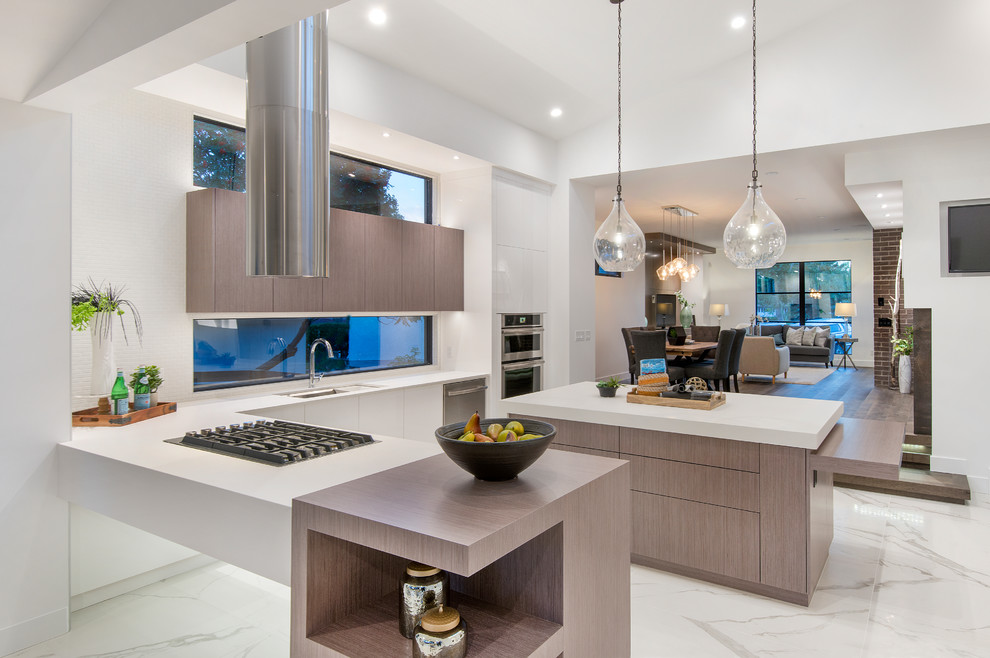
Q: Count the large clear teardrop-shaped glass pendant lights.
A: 2